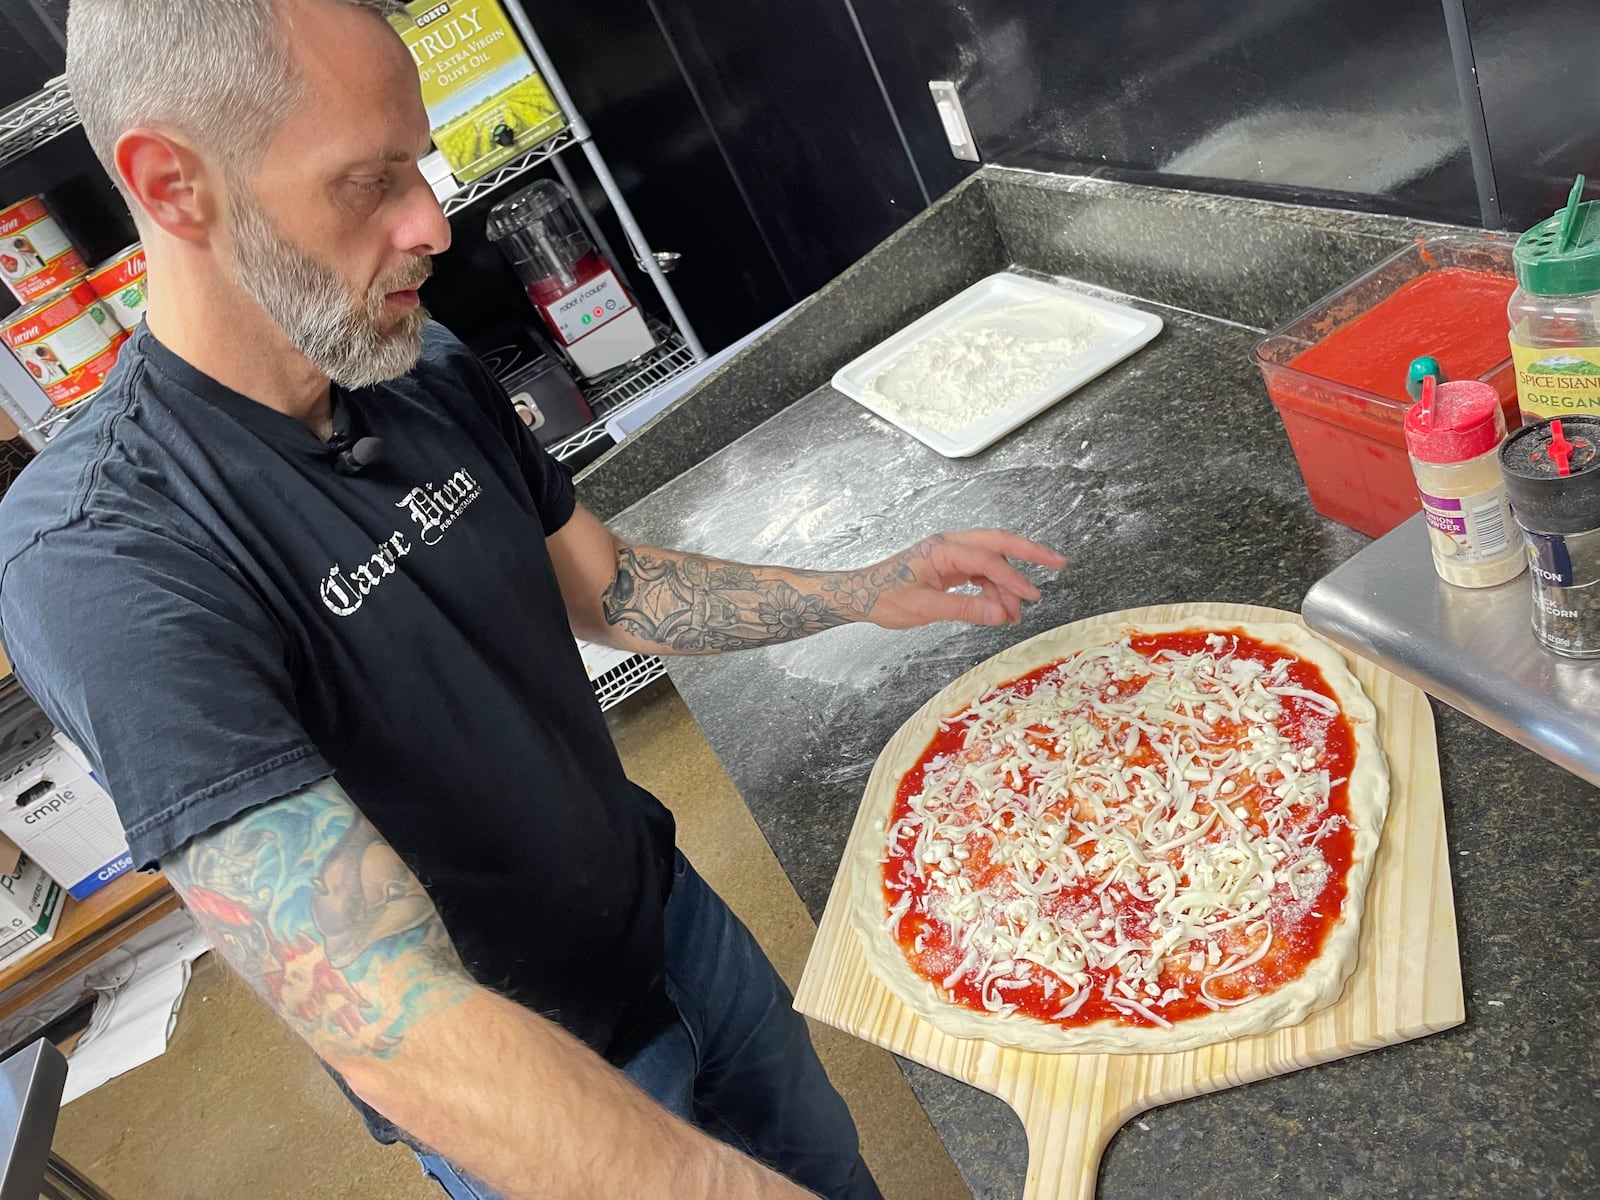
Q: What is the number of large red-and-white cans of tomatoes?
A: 3